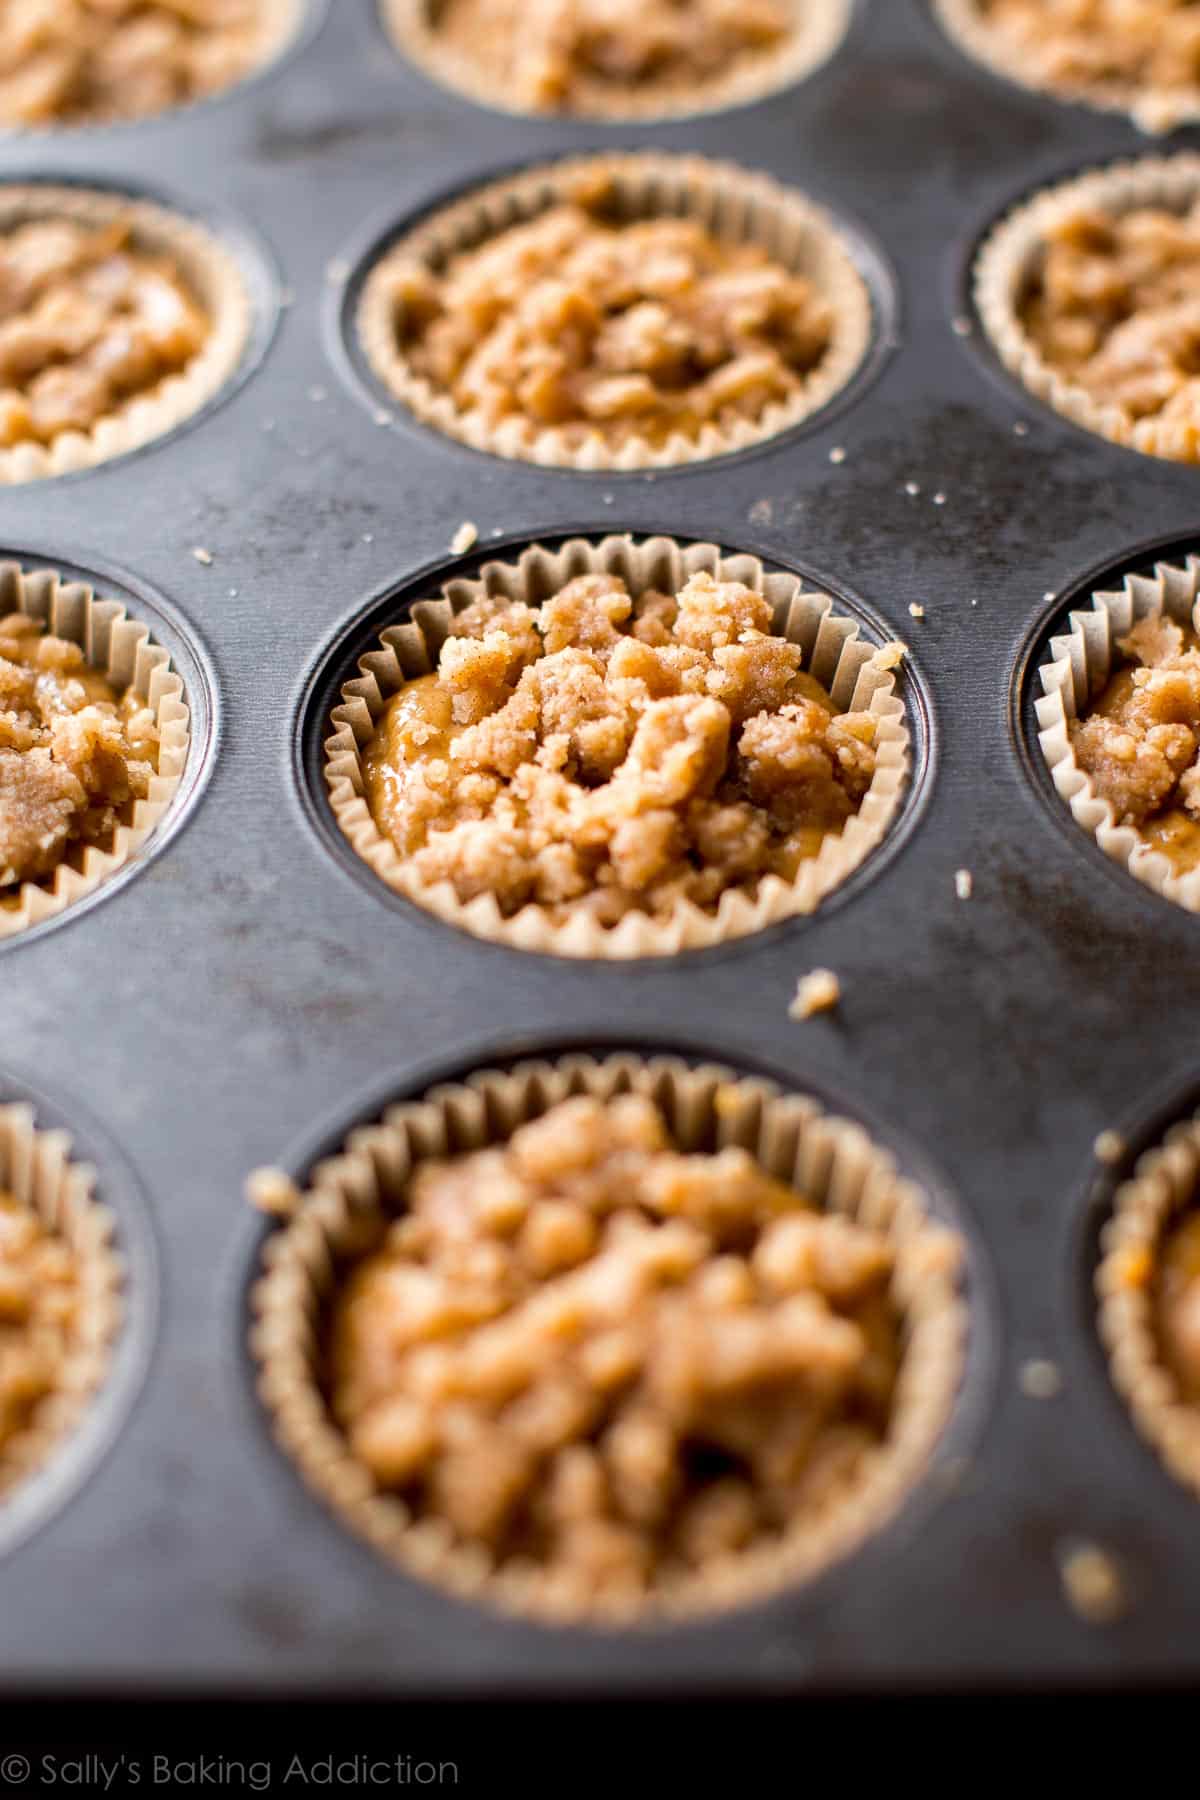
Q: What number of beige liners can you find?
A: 12